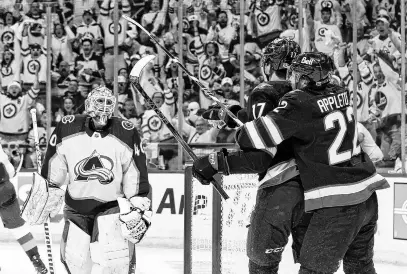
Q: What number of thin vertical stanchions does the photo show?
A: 7